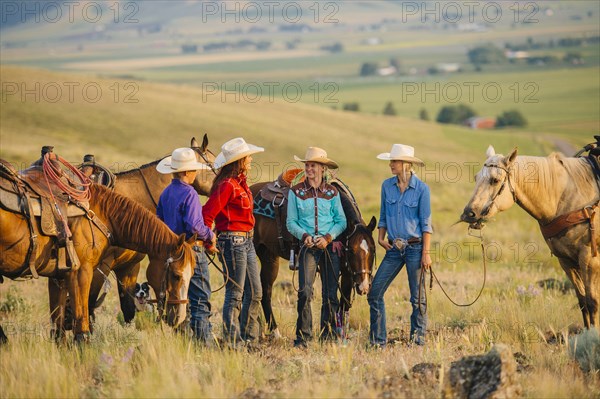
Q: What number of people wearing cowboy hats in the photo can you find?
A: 4